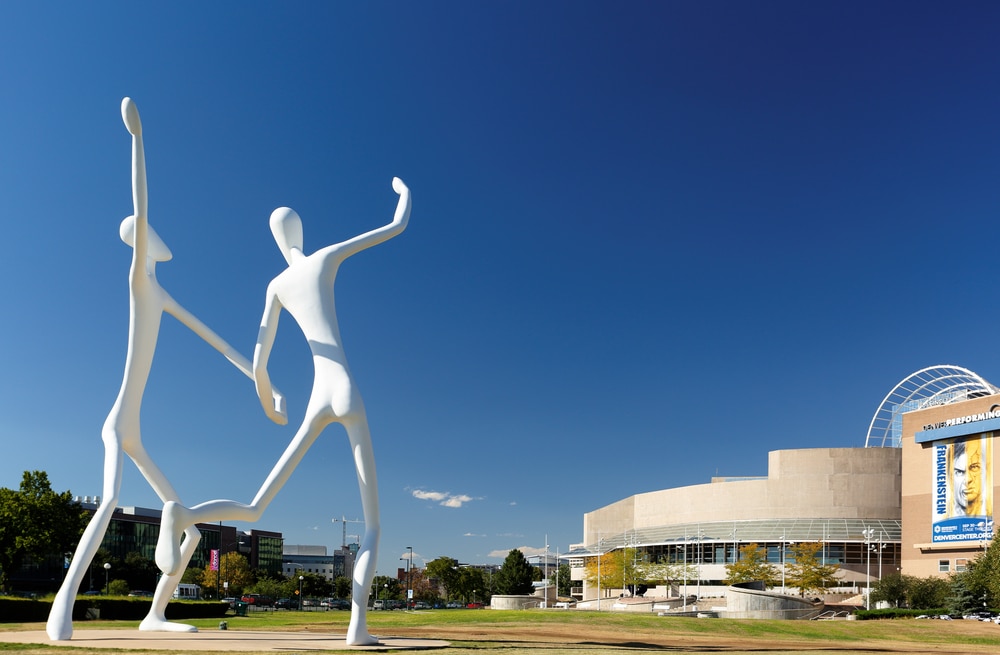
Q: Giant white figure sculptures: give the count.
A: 2